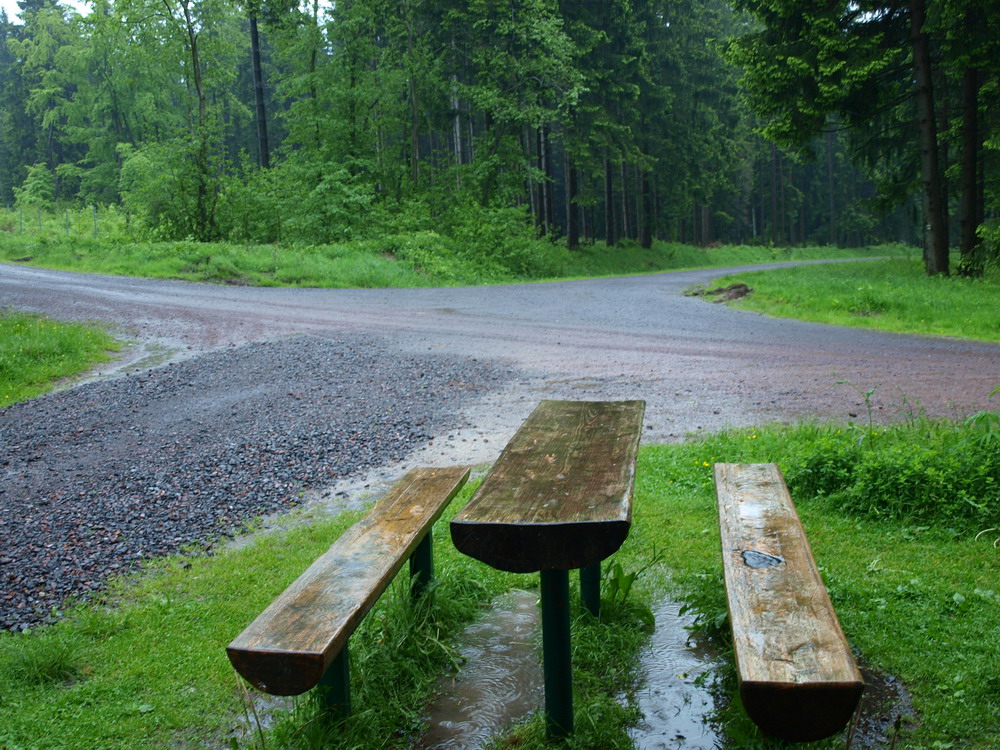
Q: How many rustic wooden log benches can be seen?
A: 2